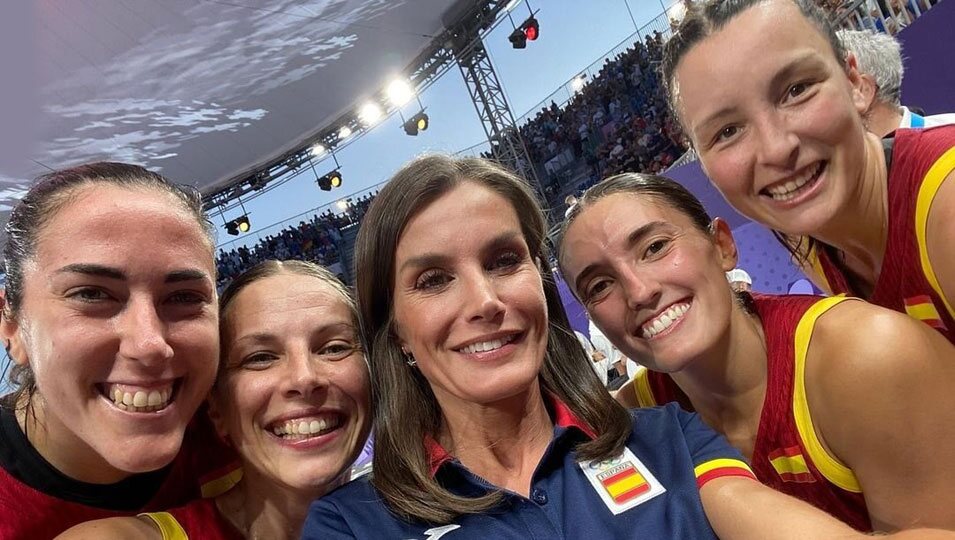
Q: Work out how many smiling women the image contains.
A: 5